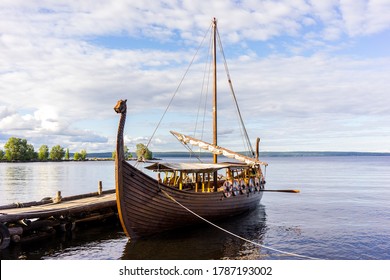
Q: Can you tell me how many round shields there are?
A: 6